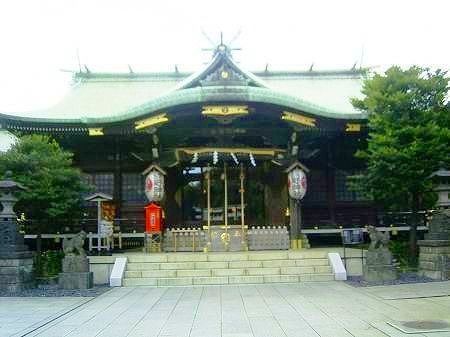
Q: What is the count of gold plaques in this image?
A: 5